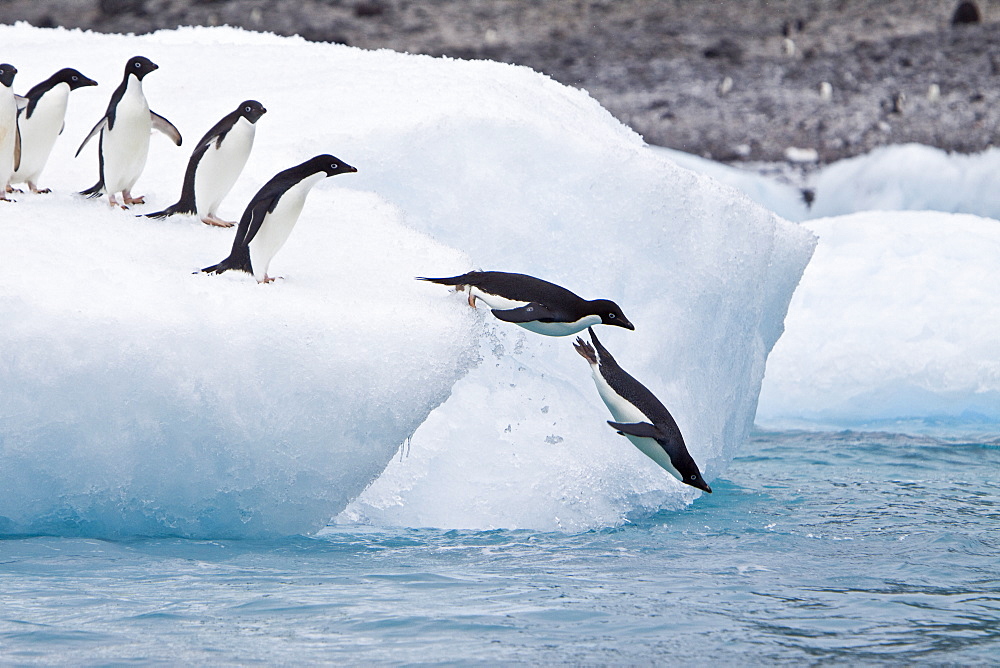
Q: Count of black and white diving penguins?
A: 2